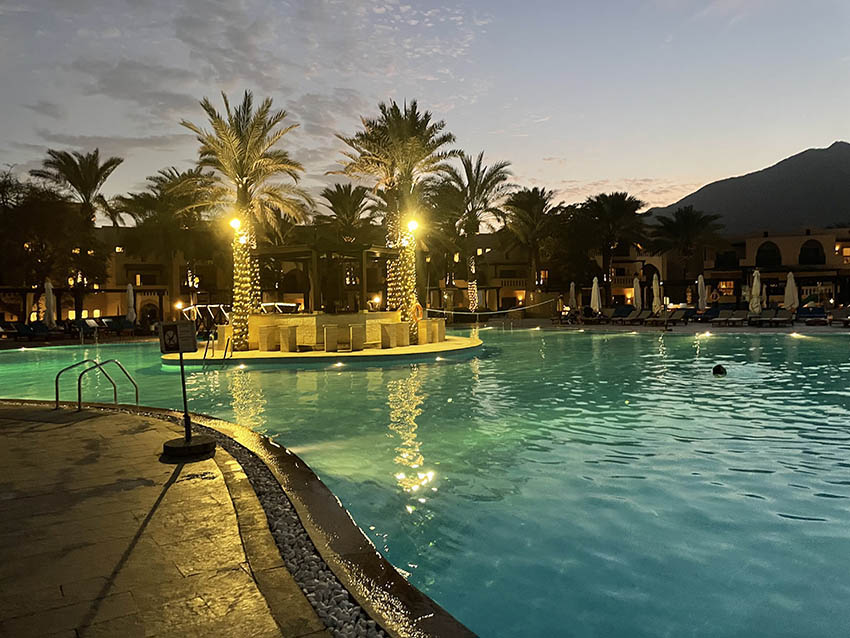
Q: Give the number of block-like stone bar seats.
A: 9